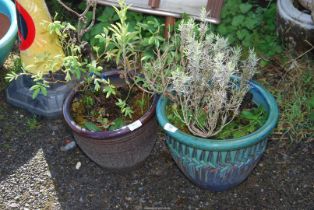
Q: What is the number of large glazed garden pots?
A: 2